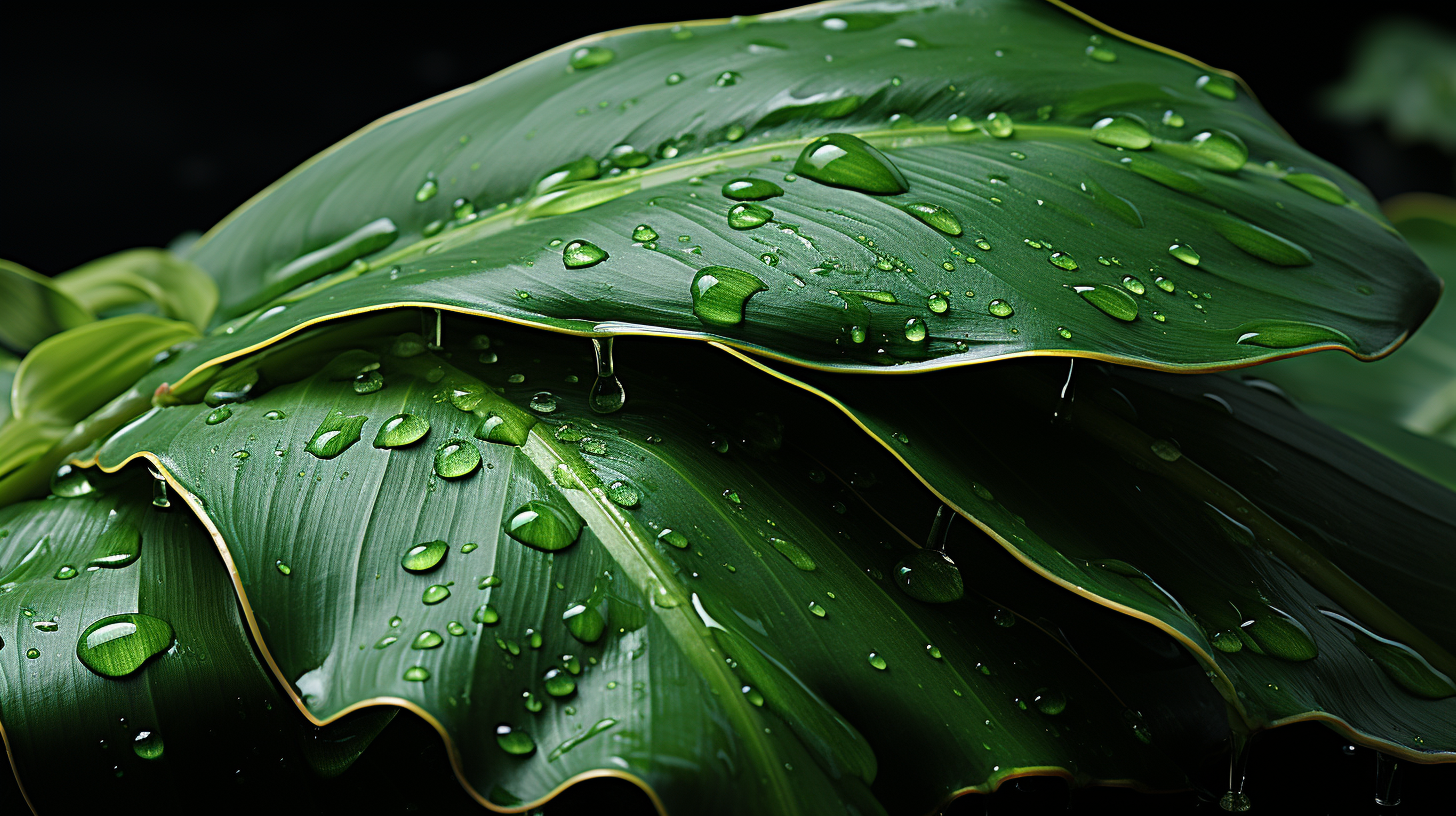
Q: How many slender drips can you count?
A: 7